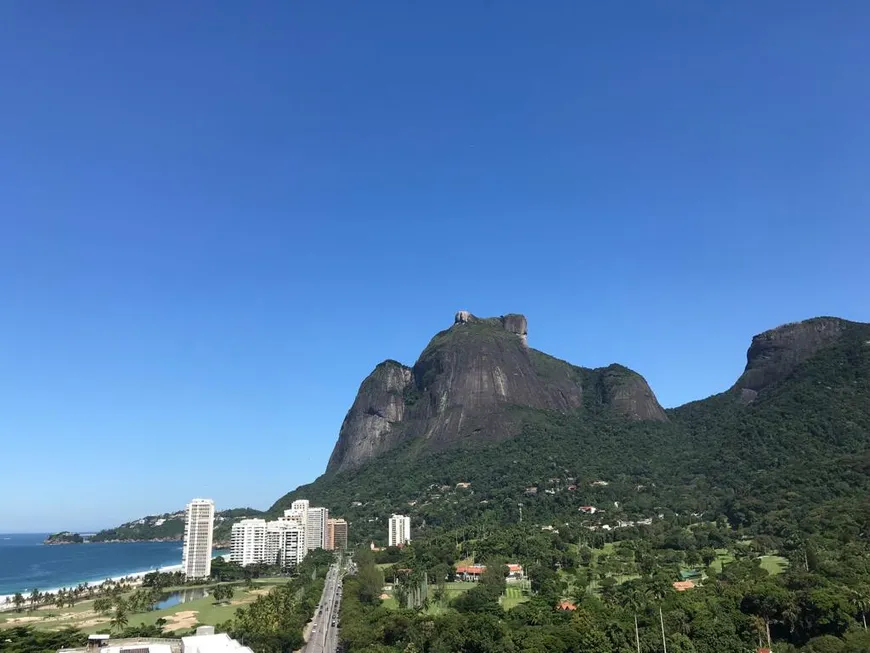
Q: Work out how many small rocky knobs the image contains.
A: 2